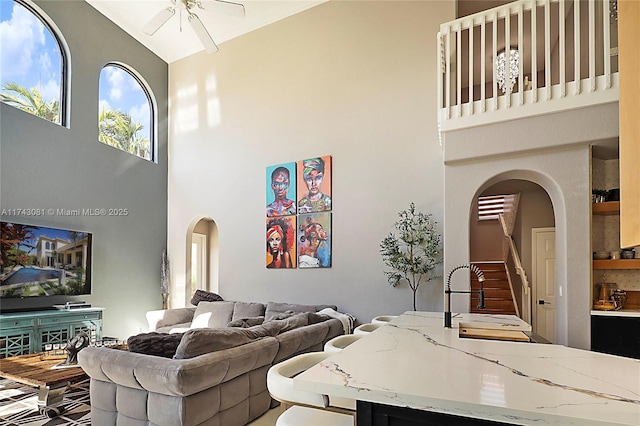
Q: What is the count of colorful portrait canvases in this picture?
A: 4